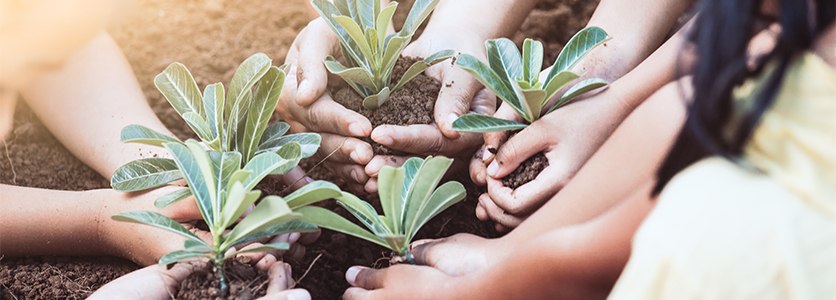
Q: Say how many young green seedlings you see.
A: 5